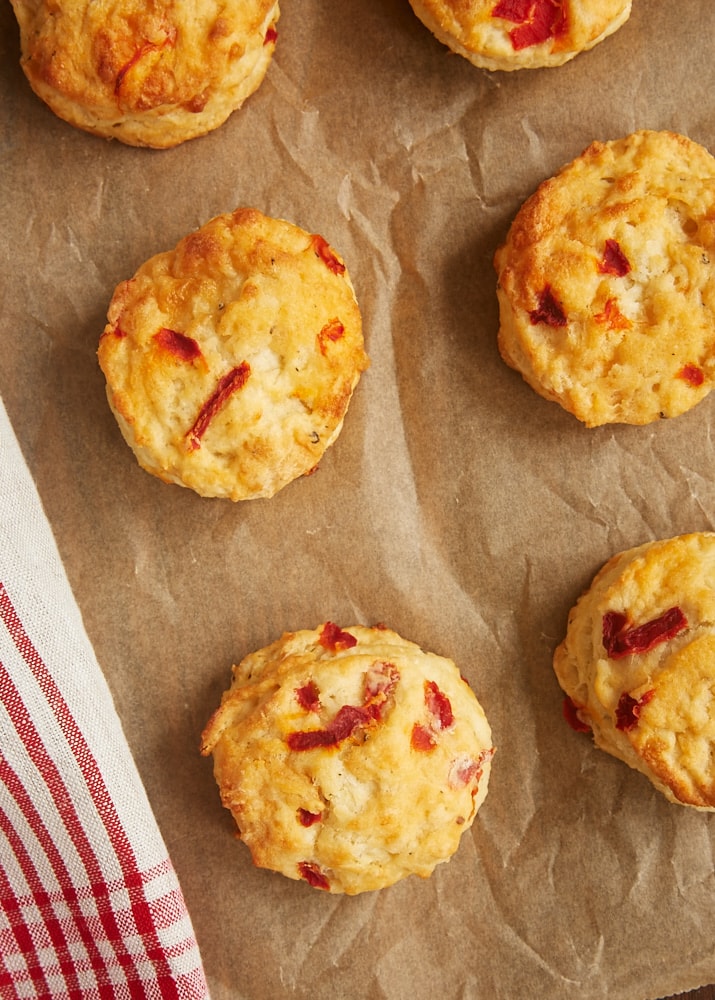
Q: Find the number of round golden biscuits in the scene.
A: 6